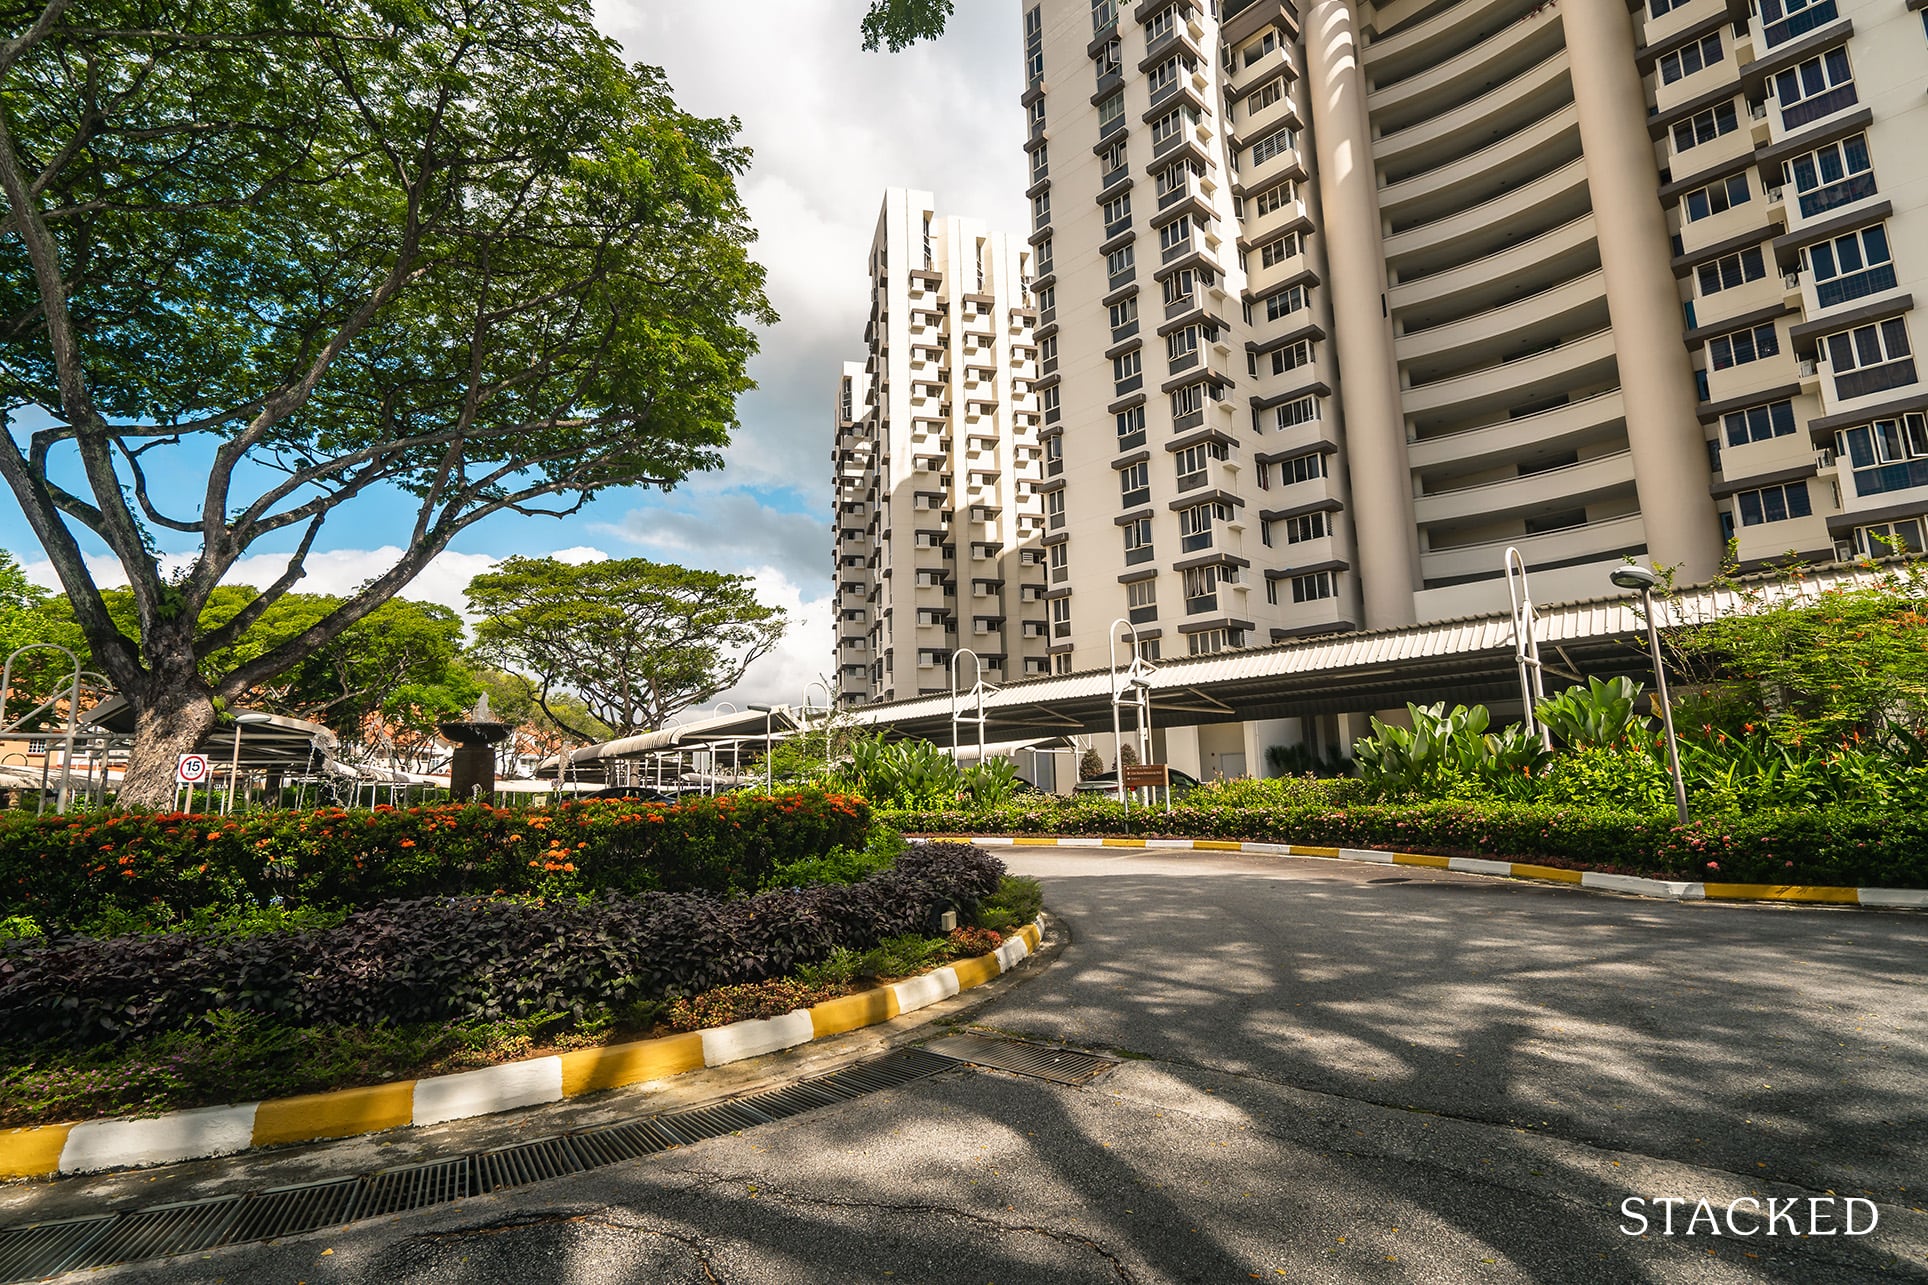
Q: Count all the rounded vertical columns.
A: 2